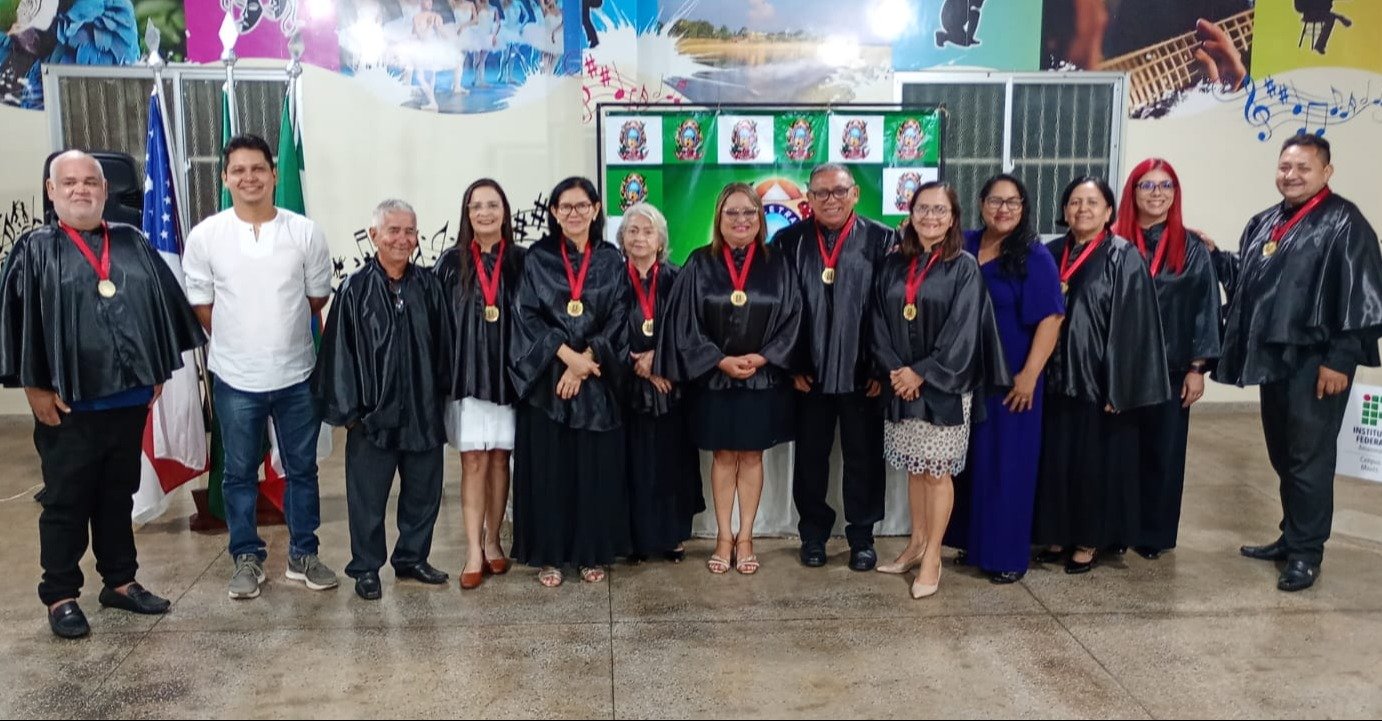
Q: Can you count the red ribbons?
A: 10